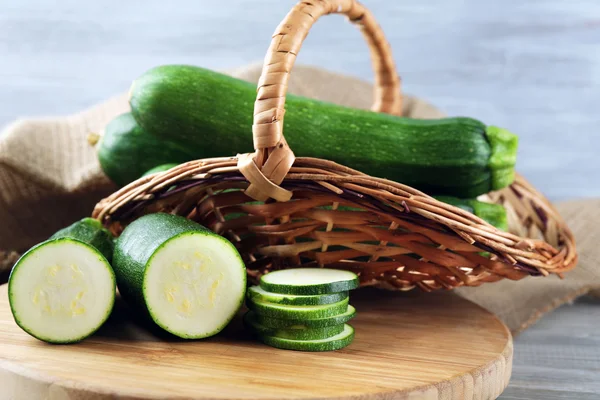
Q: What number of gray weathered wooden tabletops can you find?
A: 1